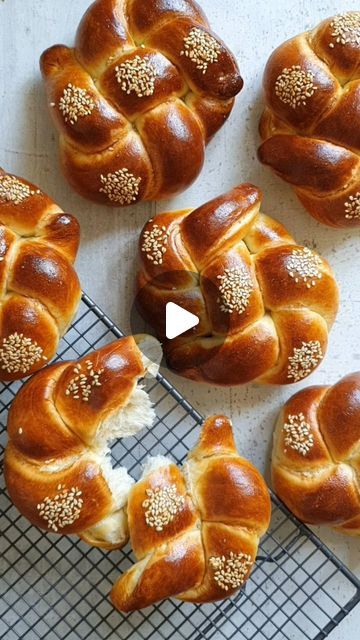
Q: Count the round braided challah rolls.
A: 6